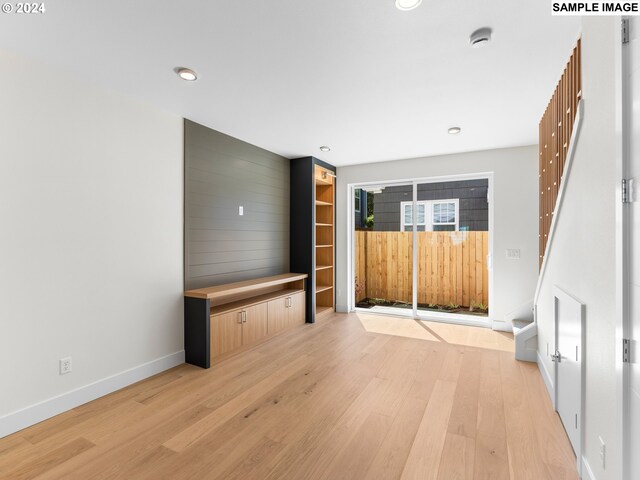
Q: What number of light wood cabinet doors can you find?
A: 4